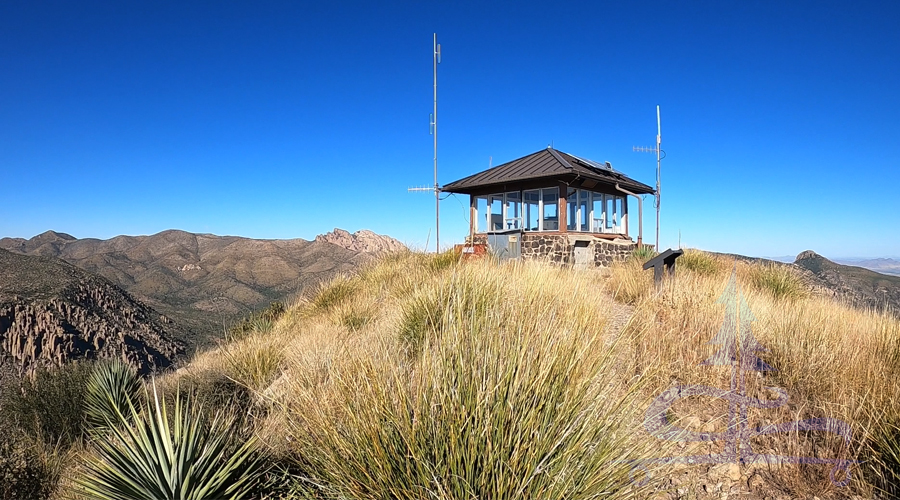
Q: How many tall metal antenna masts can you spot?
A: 2